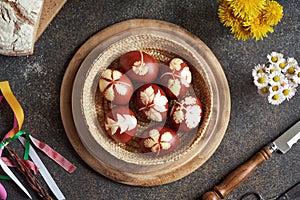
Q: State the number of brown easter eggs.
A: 7